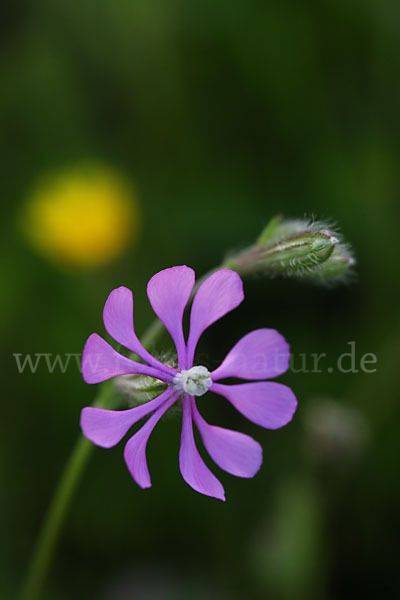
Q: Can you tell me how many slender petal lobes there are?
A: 10